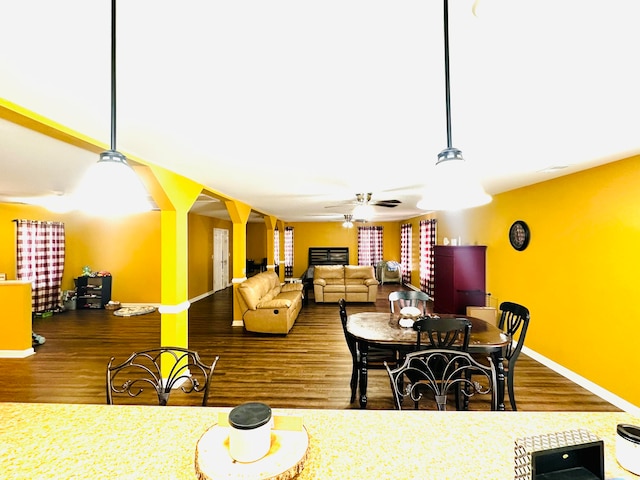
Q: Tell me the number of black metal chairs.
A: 2